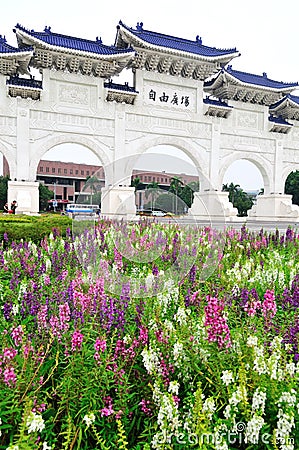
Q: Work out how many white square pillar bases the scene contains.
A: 4